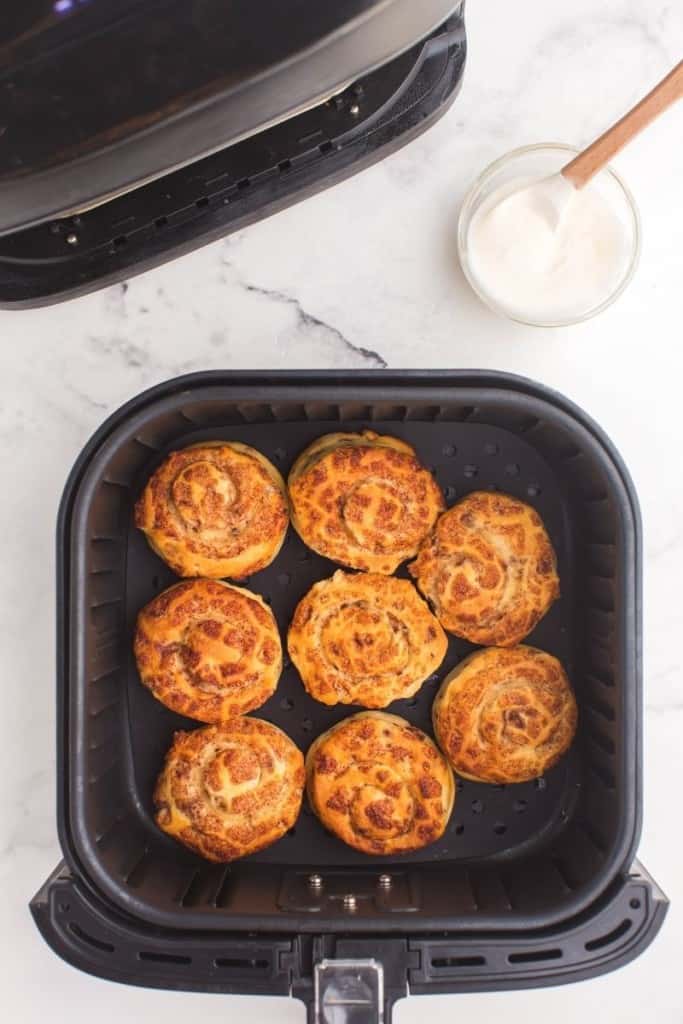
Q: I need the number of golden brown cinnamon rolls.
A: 8